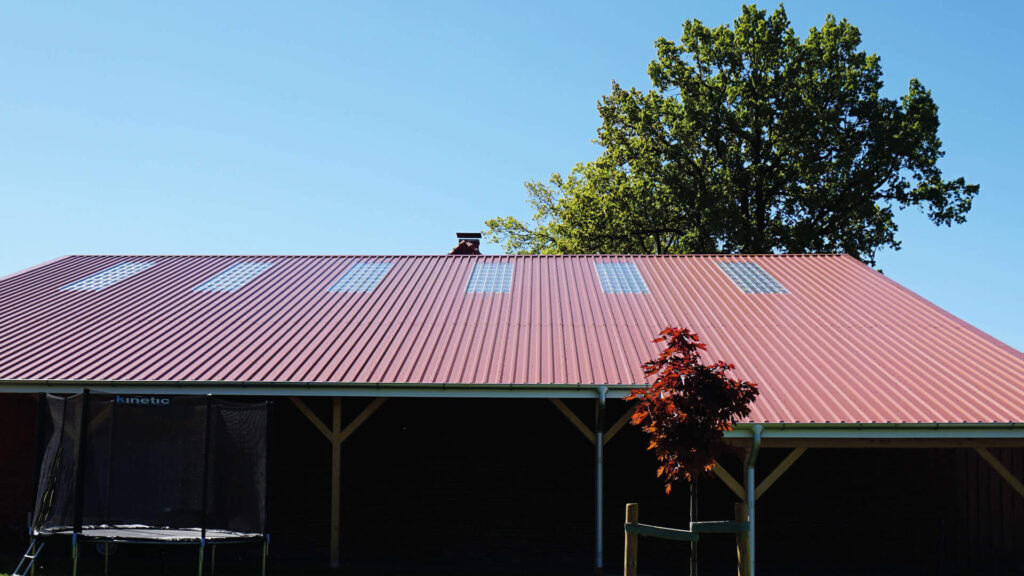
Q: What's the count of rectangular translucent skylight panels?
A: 6